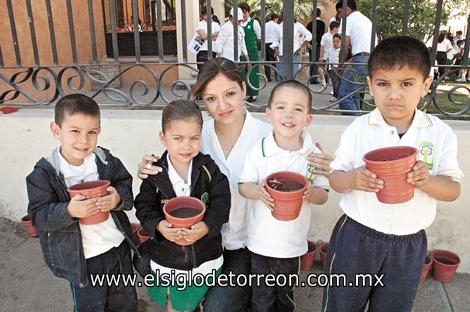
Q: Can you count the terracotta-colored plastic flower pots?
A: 11